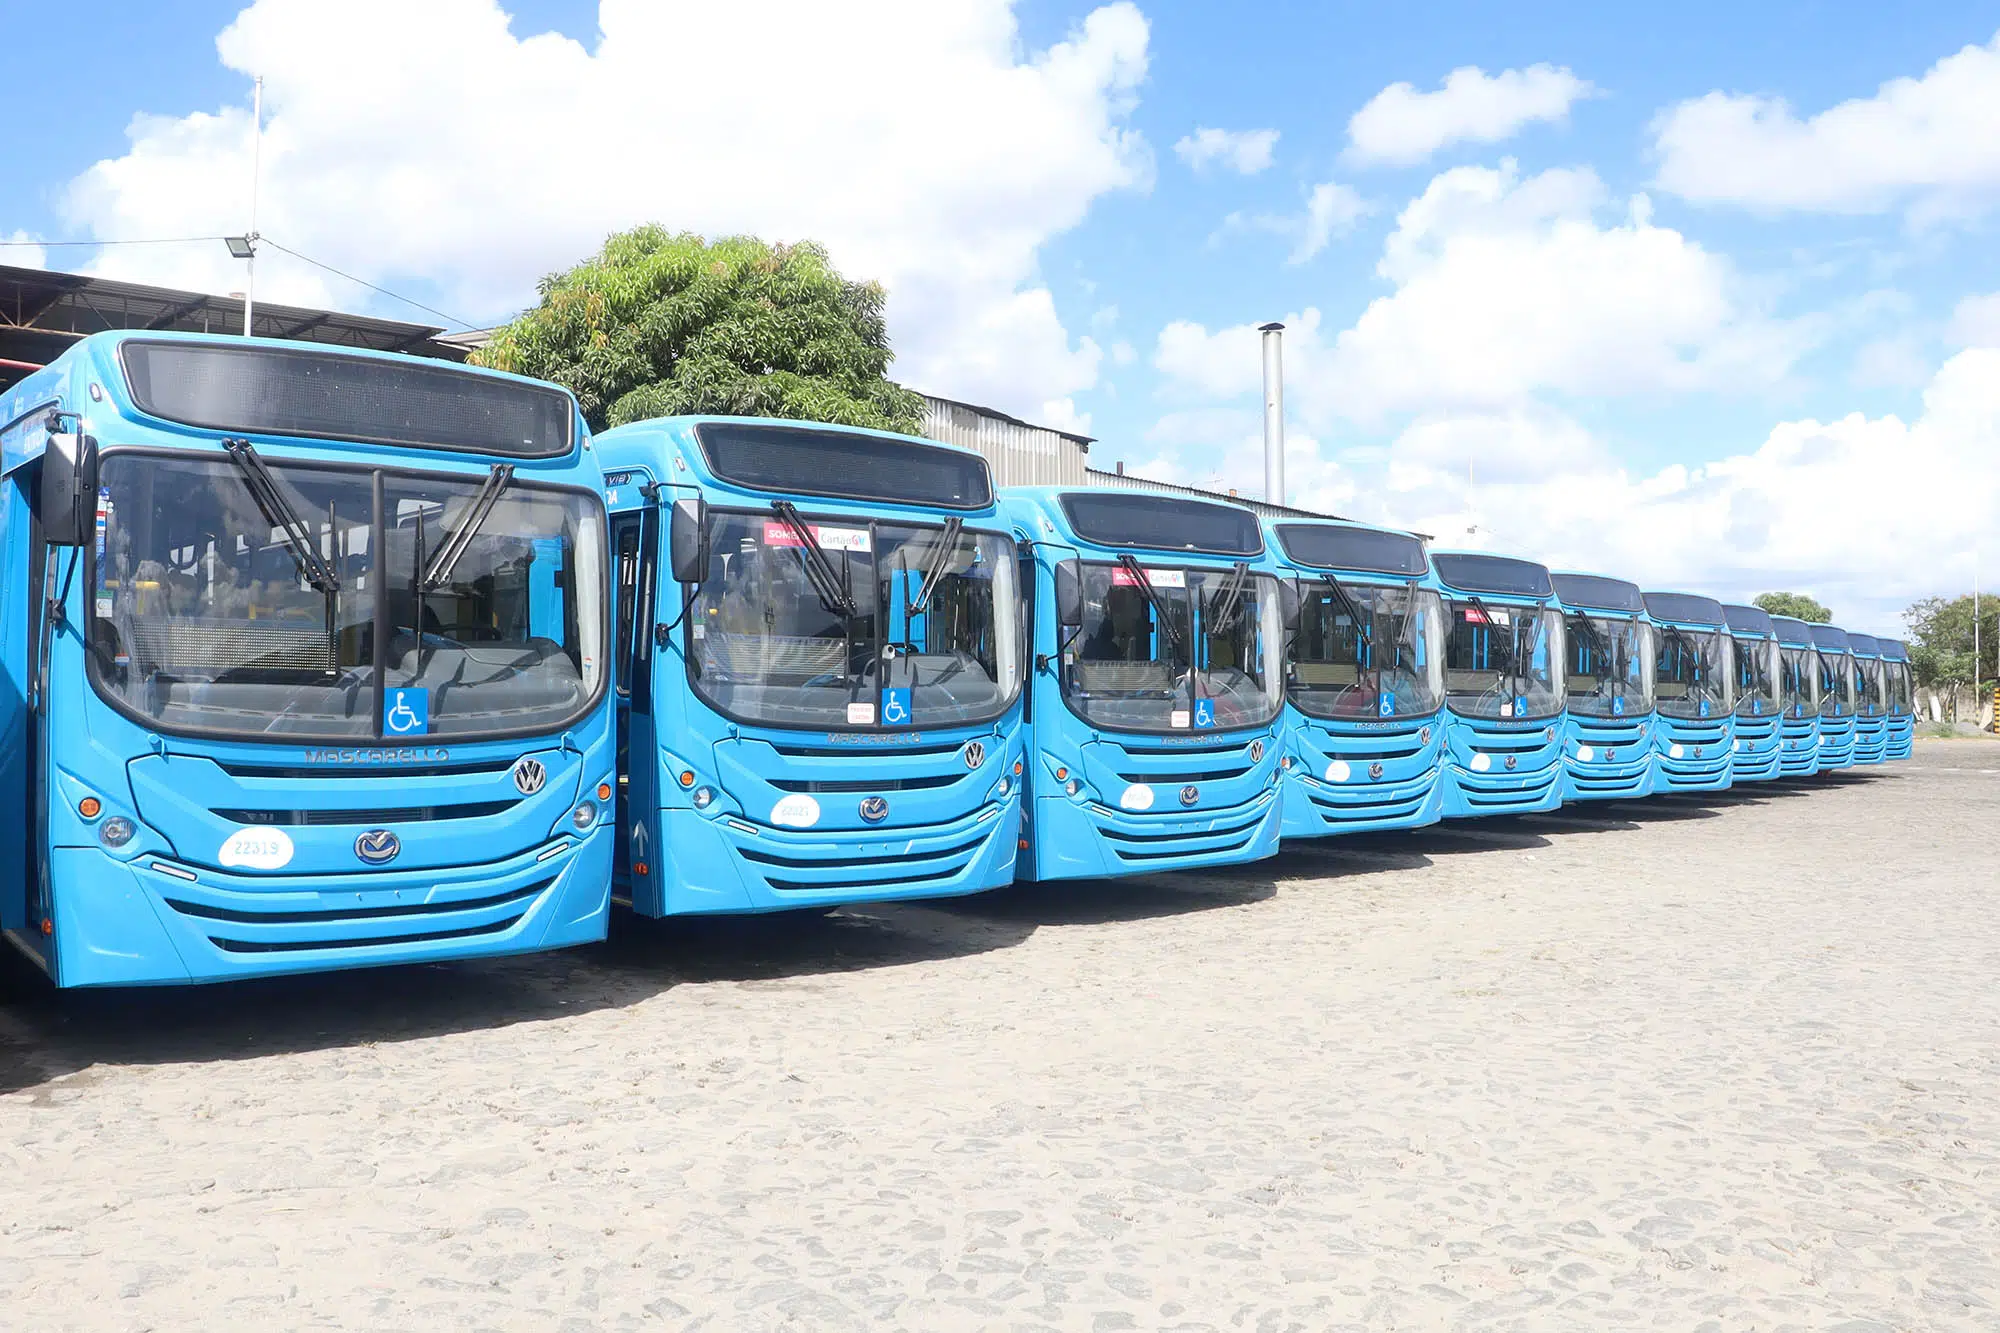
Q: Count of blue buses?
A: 12